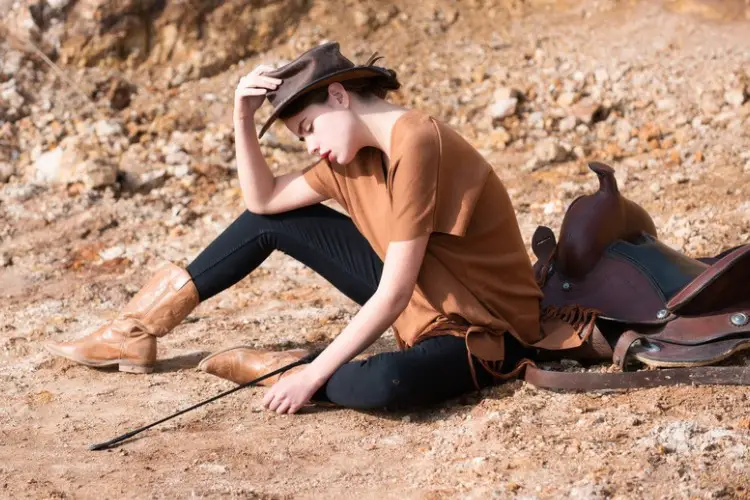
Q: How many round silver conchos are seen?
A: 3